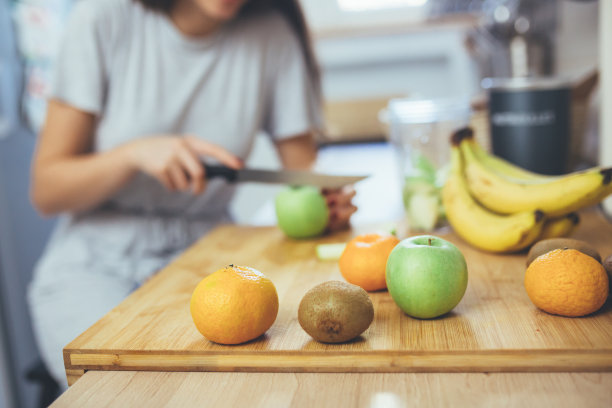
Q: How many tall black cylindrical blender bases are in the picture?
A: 1